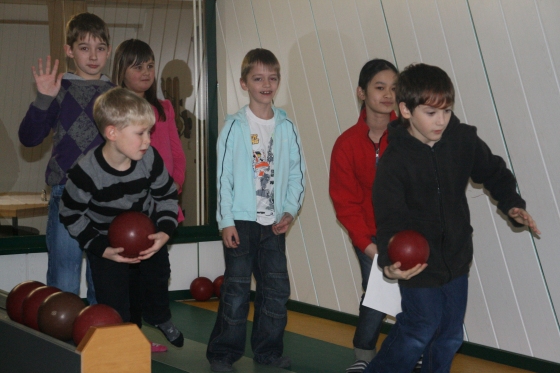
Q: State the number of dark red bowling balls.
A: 7